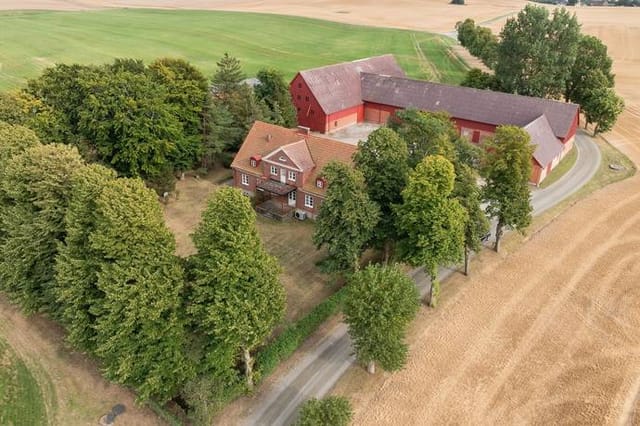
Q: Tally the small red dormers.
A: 2